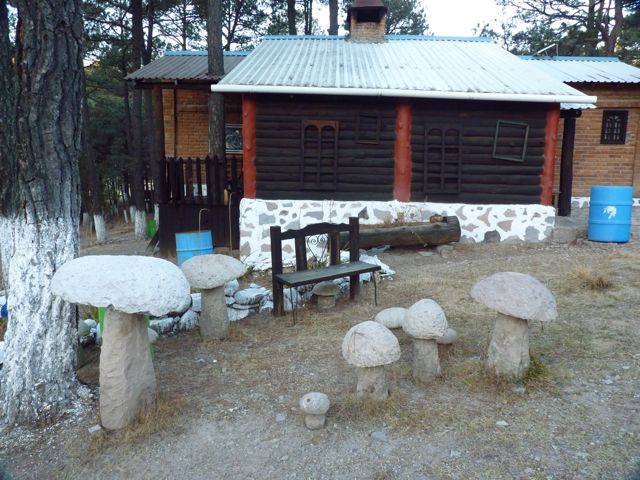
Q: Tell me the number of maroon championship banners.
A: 0